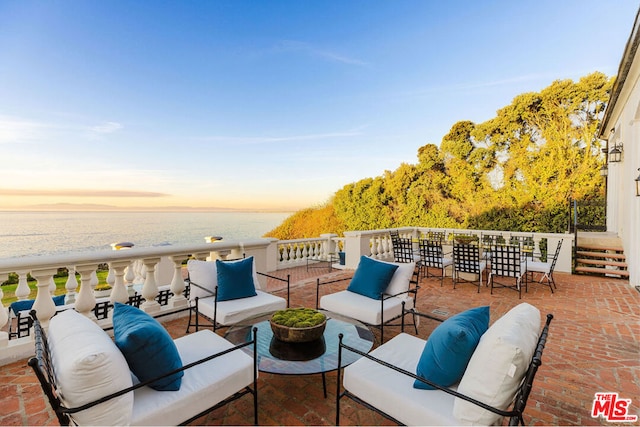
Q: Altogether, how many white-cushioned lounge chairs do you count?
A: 4